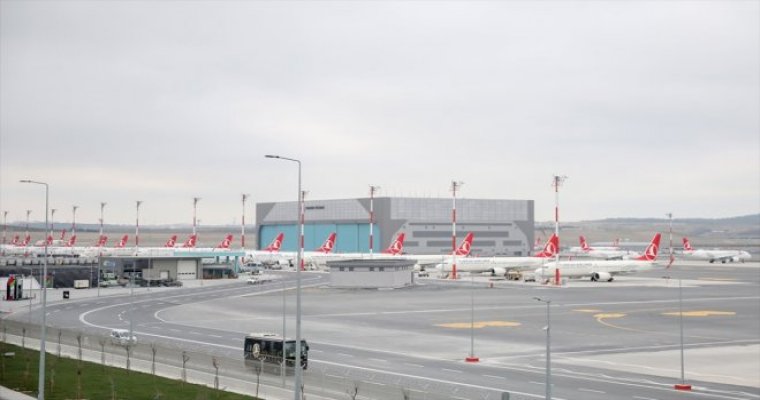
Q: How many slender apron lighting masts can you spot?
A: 13